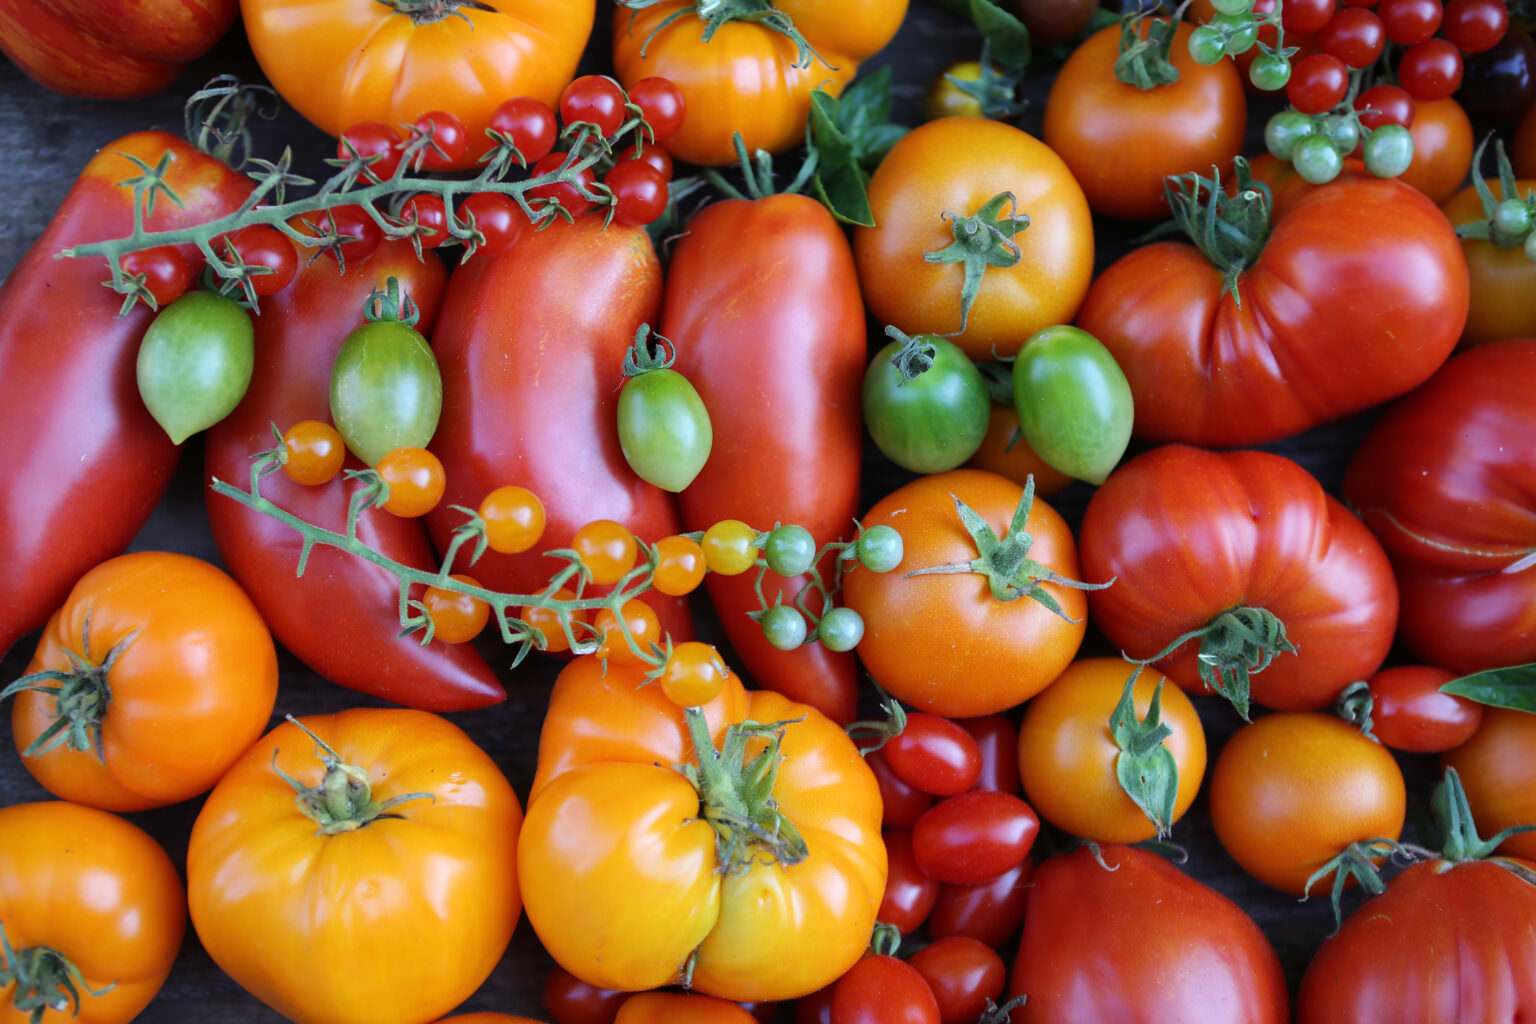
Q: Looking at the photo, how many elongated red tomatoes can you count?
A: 4